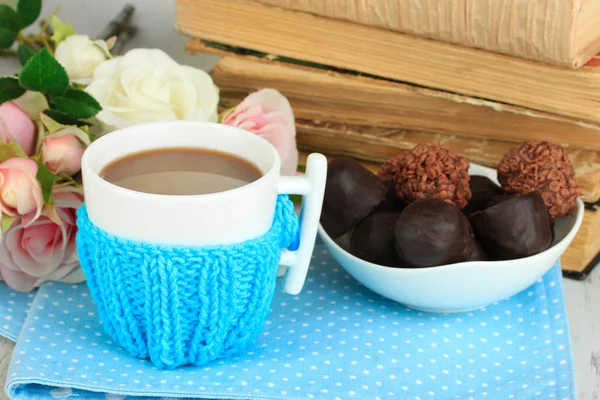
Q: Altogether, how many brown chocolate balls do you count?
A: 2